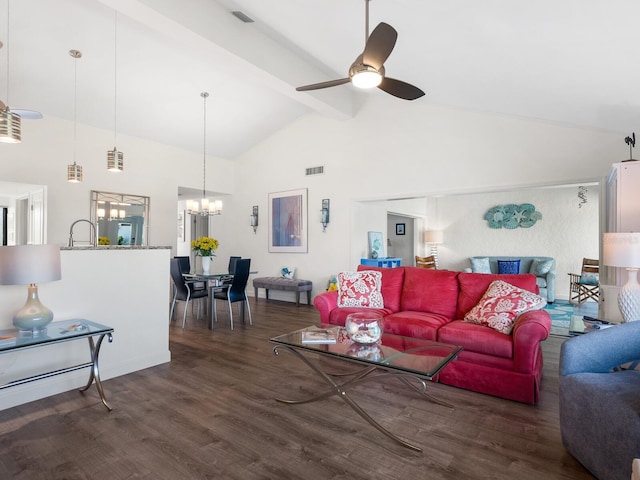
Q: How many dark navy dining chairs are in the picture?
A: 4